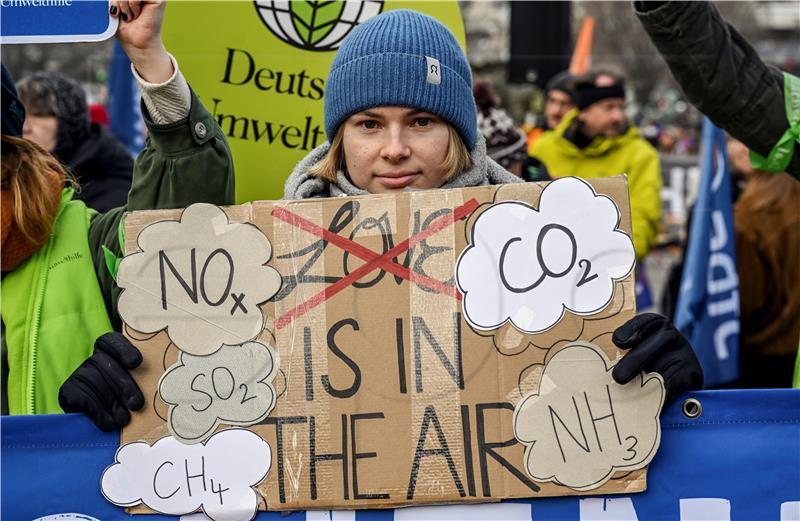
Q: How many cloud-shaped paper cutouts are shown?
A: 5